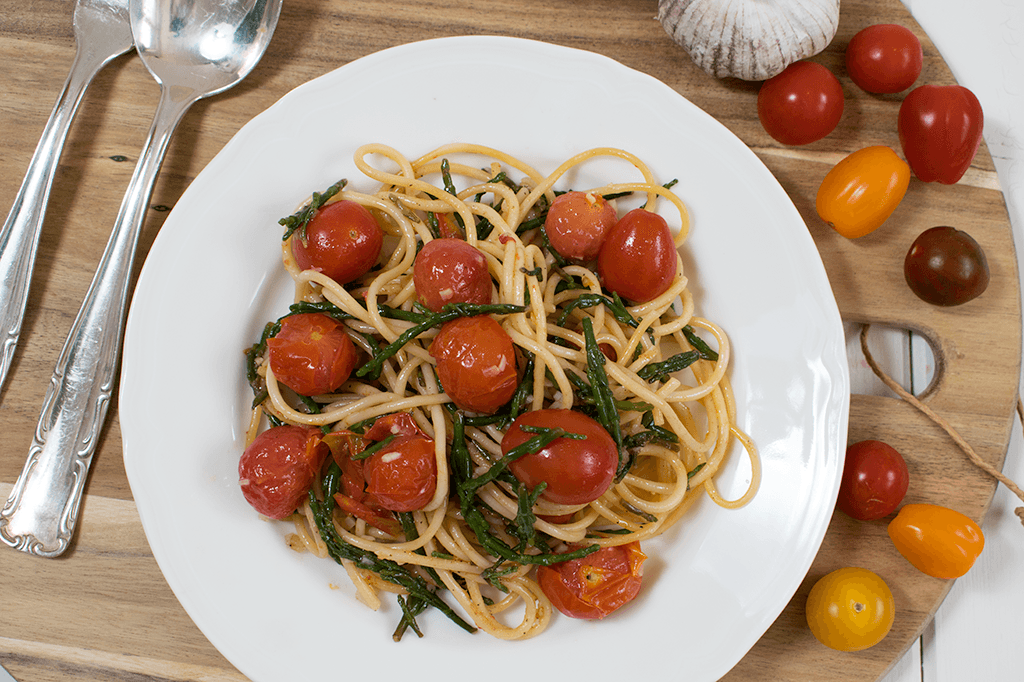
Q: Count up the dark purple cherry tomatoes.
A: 1